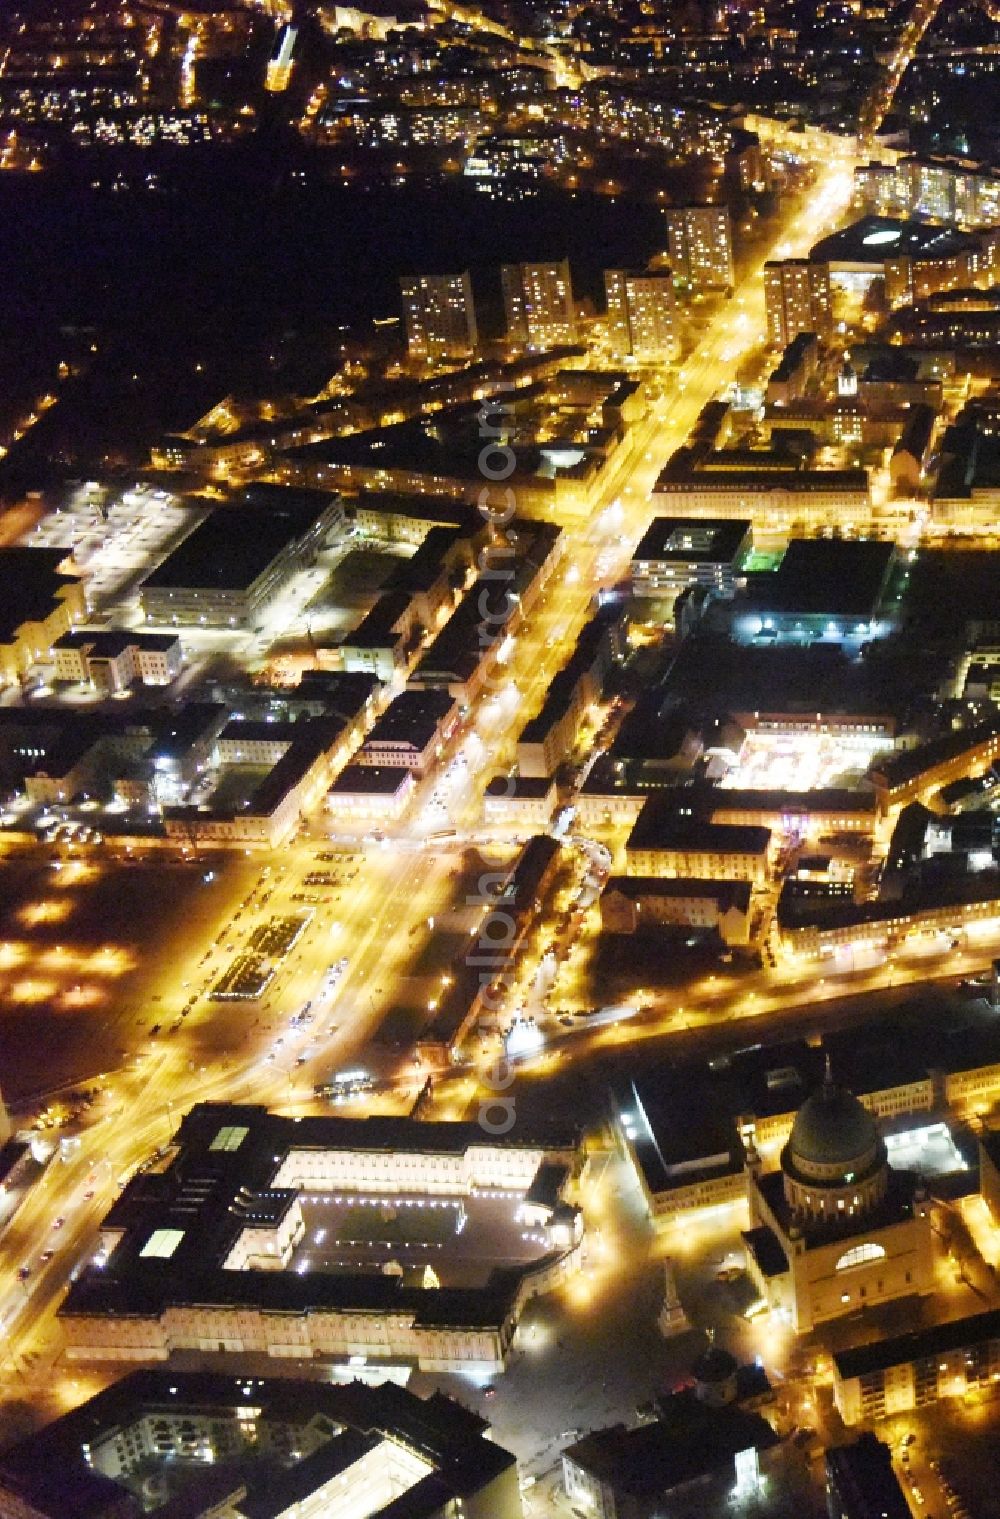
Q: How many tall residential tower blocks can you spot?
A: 5